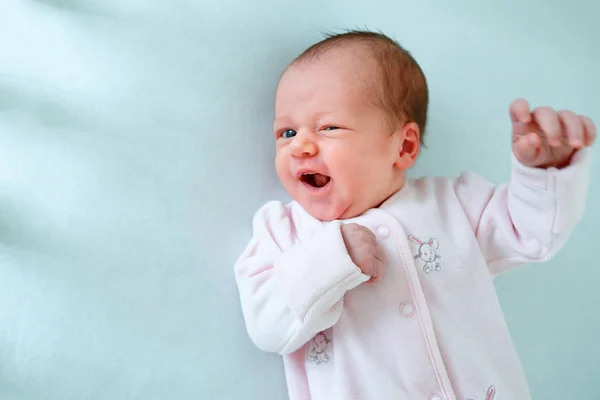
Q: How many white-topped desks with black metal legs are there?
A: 0